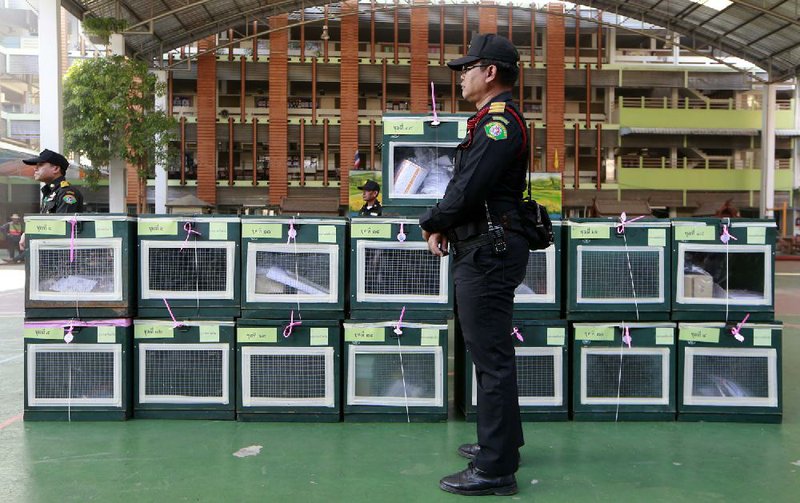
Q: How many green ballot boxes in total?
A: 15